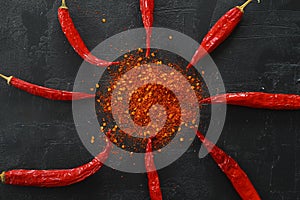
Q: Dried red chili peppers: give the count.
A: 8